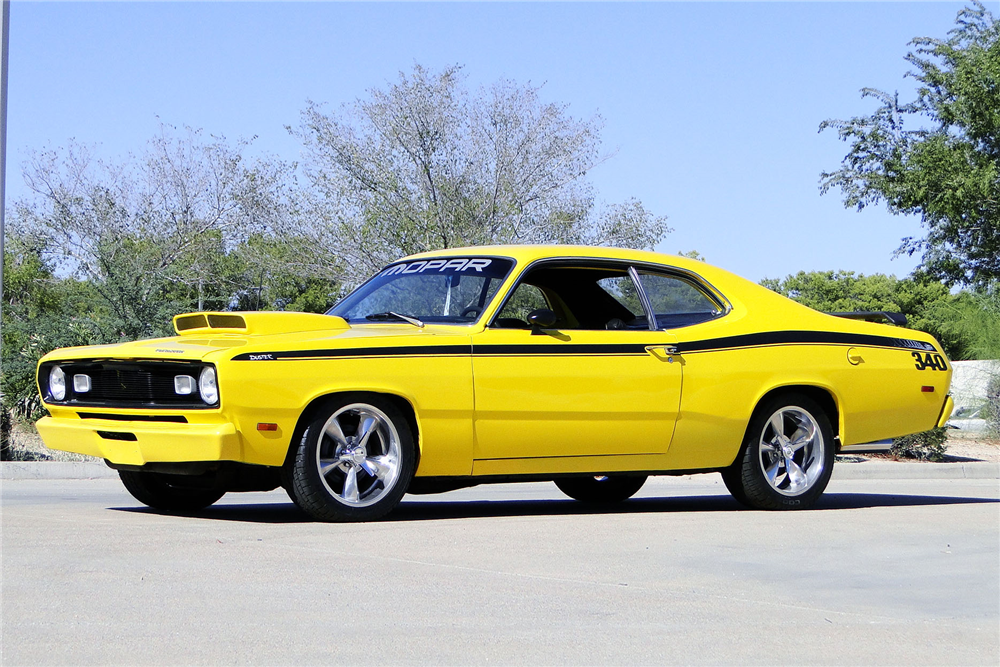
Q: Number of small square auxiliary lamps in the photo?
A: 2